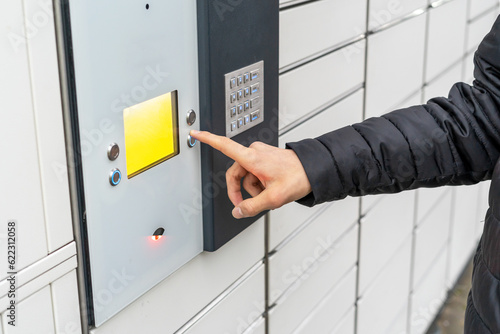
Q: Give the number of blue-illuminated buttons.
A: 2